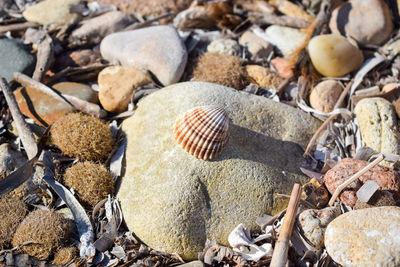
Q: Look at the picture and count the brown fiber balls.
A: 6